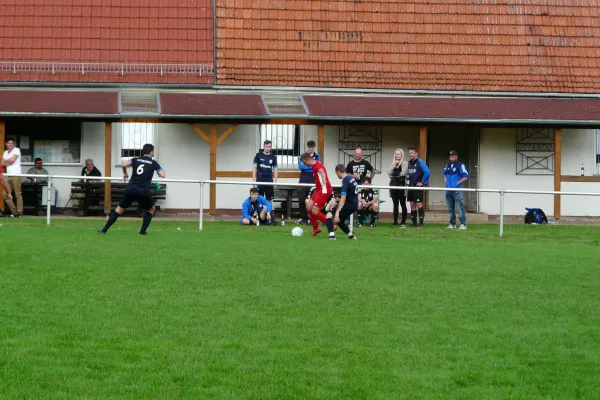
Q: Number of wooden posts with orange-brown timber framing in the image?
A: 6